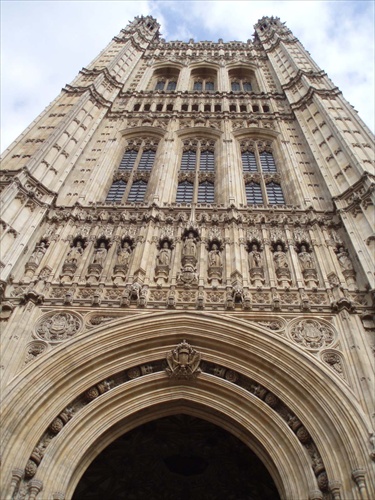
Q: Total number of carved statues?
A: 11